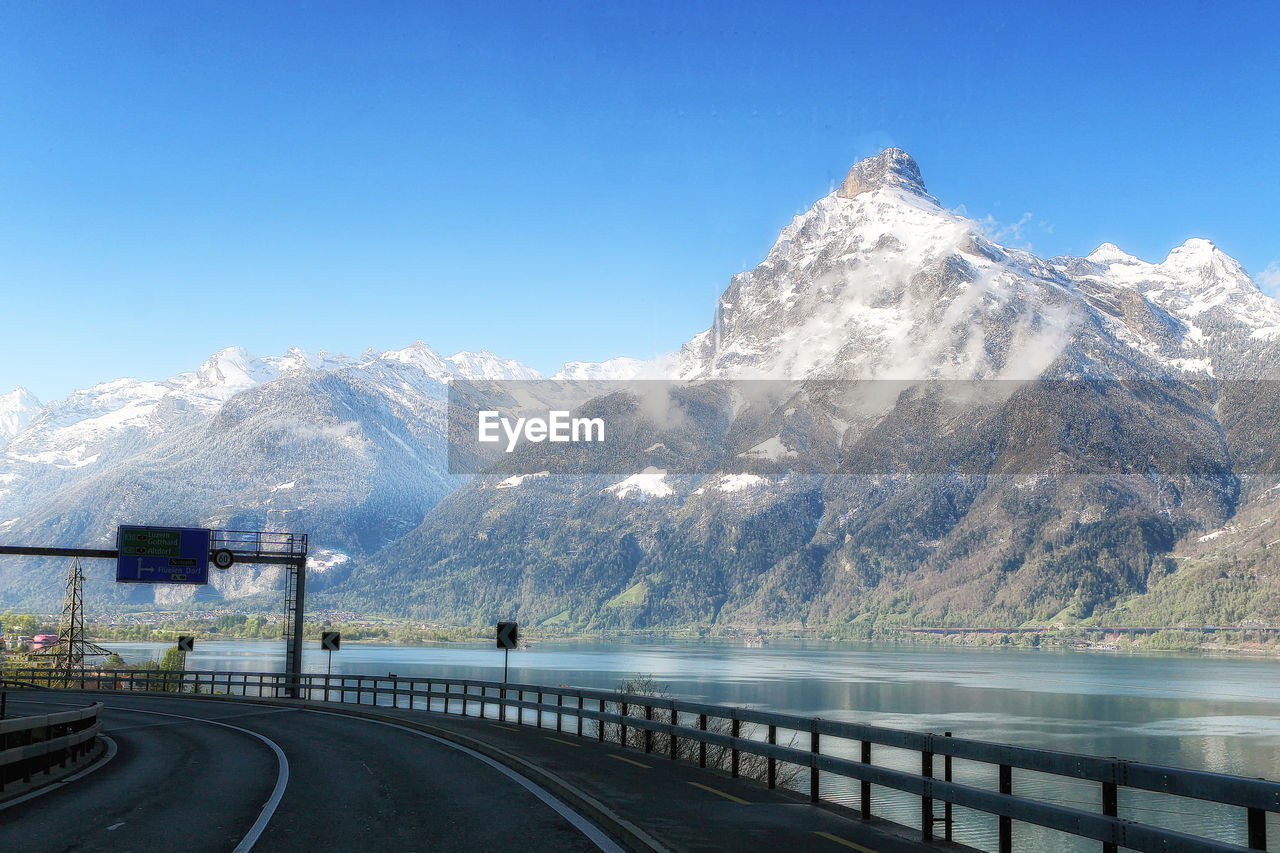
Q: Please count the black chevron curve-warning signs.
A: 3